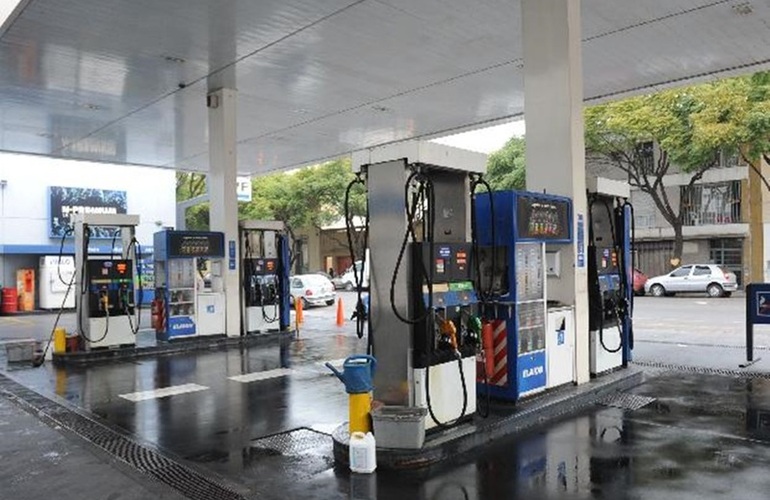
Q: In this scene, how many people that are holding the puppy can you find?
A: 0